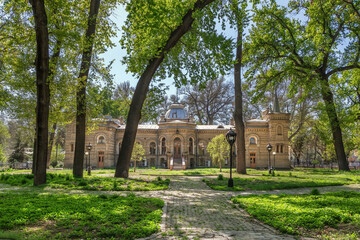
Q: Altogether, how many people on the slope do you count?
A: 0